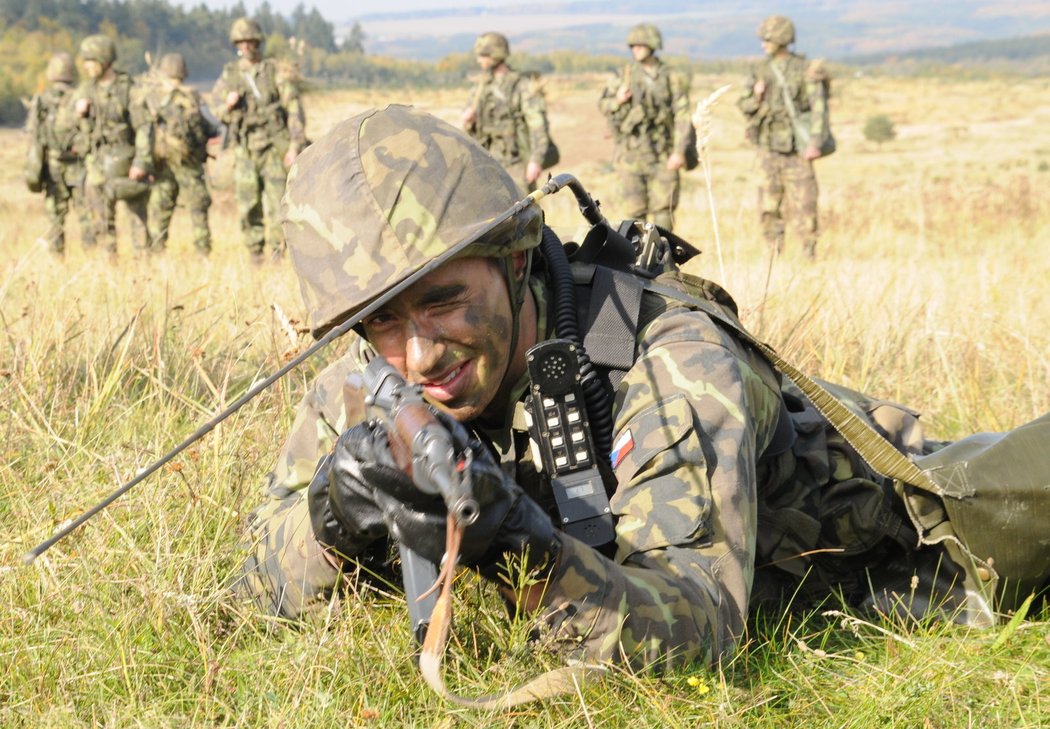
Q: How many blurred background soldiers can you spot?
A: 7